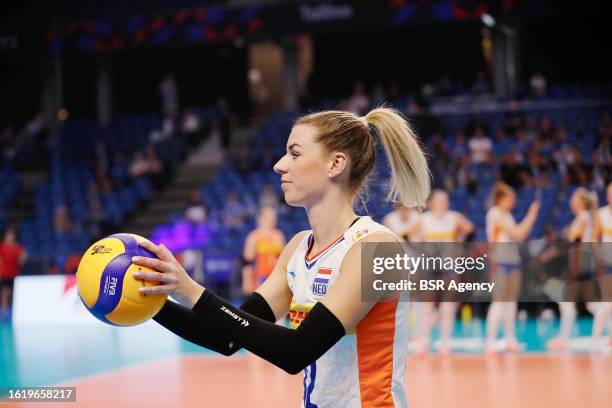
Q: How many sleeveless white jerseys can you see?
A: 6